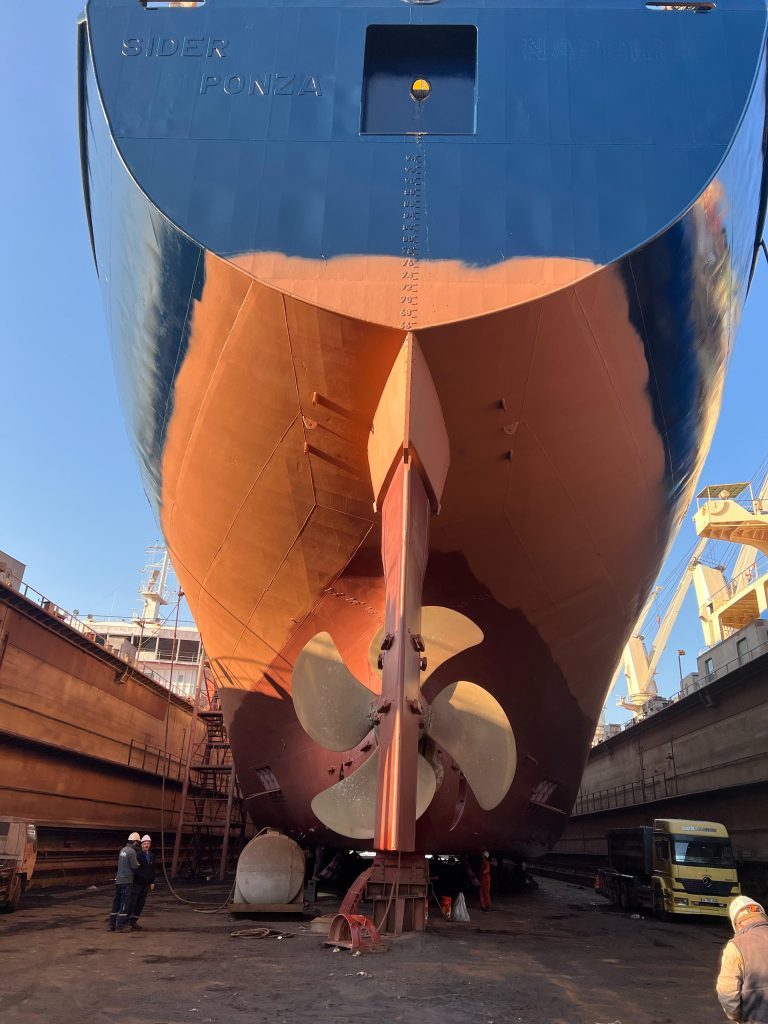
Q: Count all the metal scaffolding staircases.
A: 1